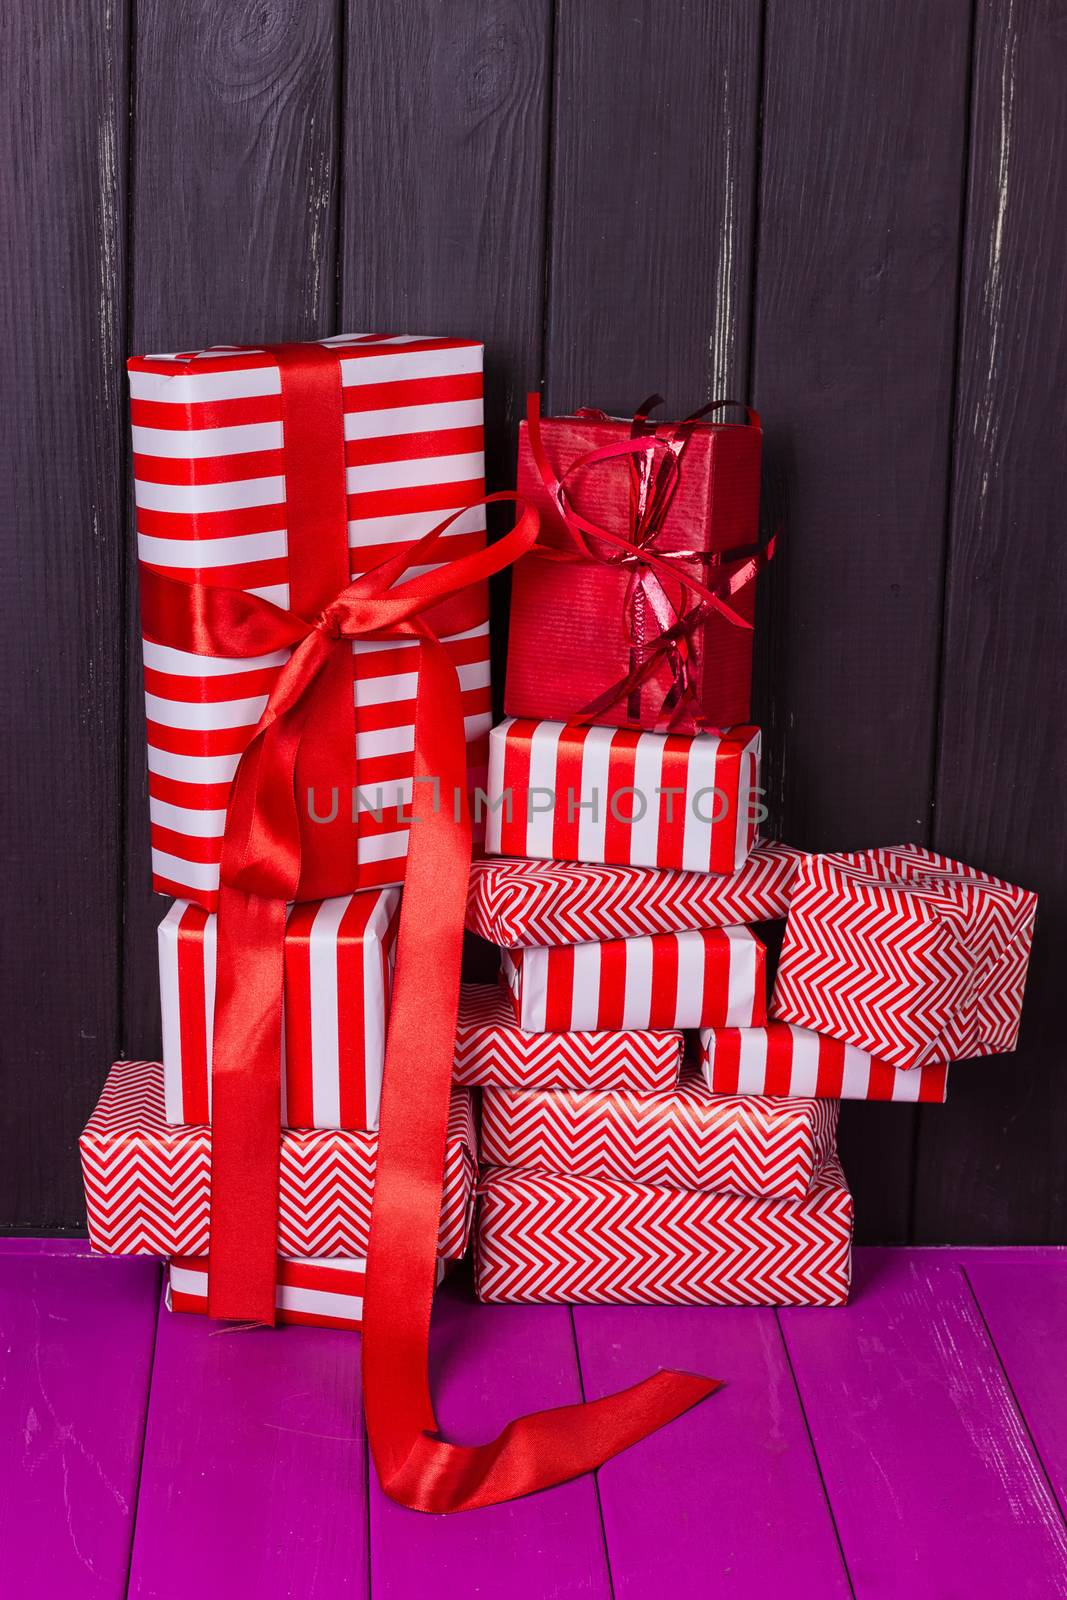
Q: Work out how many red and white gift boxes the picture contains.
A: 12